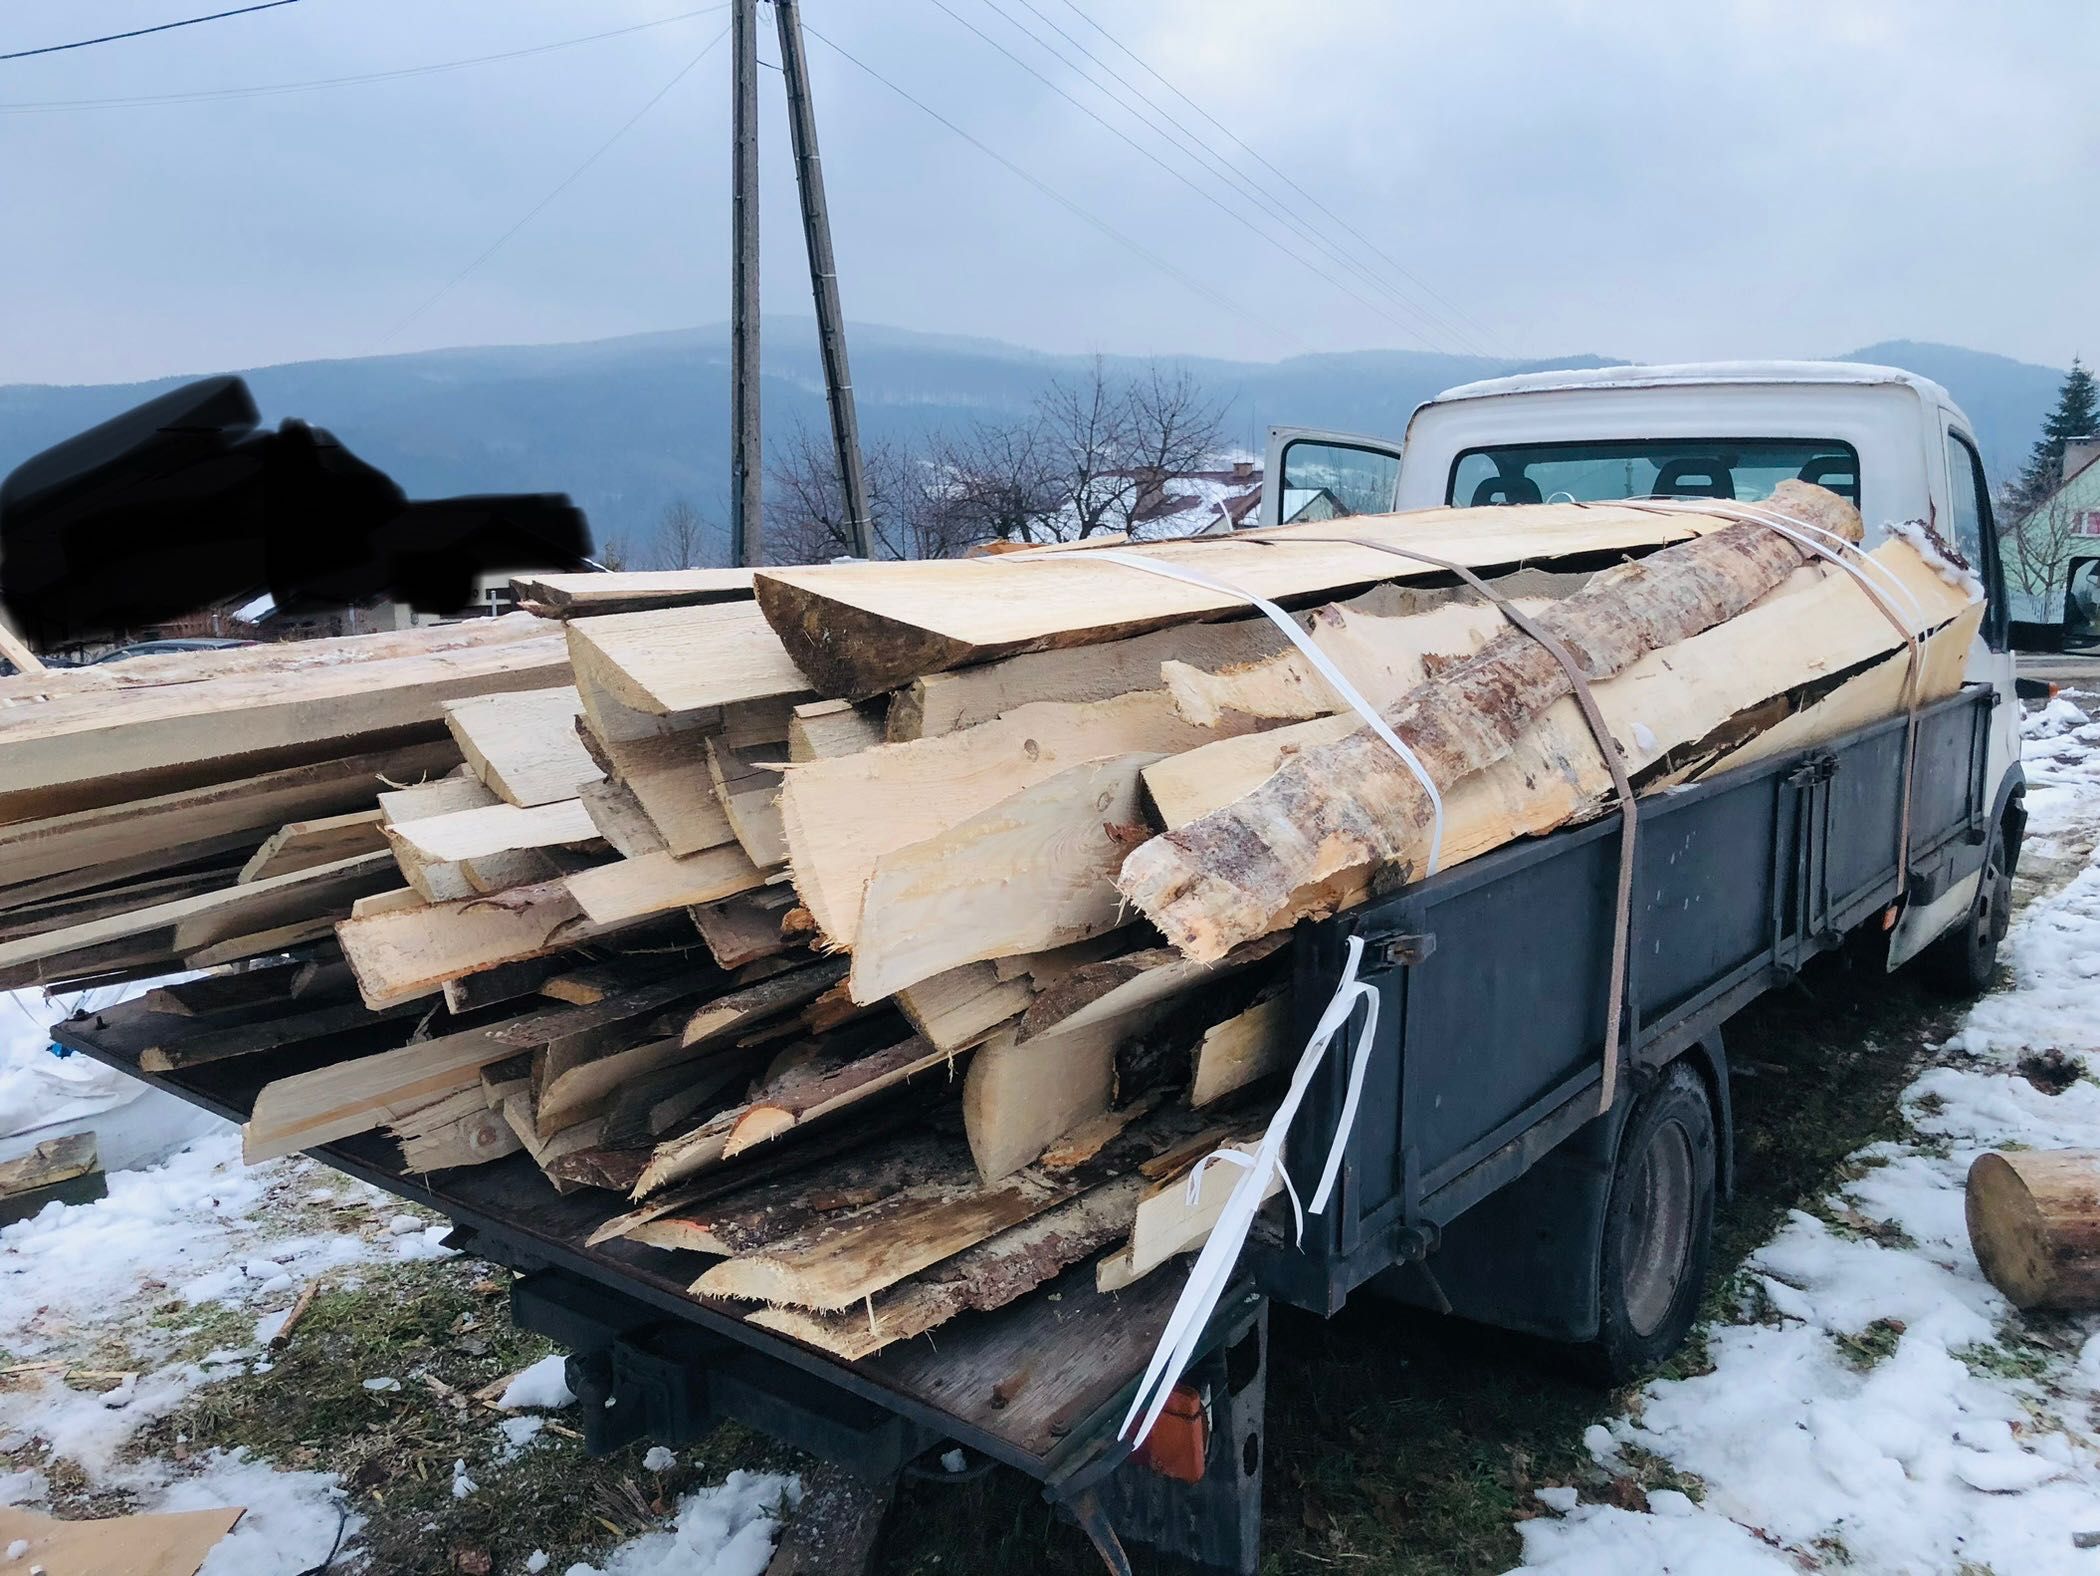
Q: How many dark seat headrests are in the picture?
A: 3